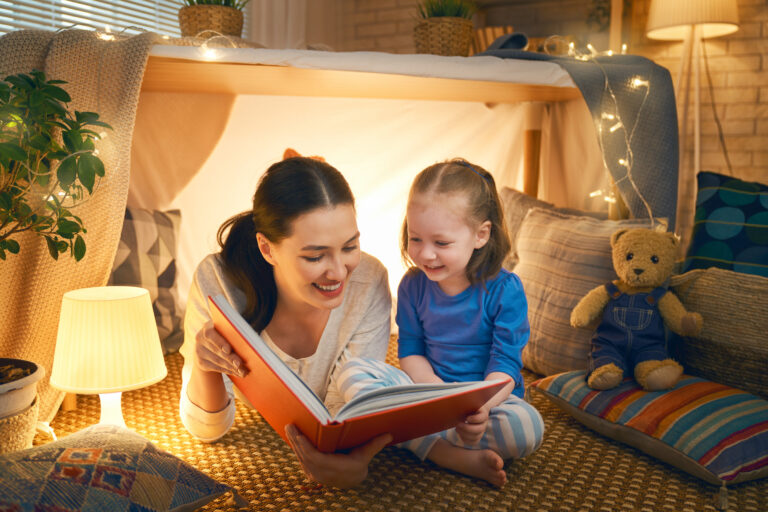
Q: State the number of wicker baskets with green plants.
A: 2